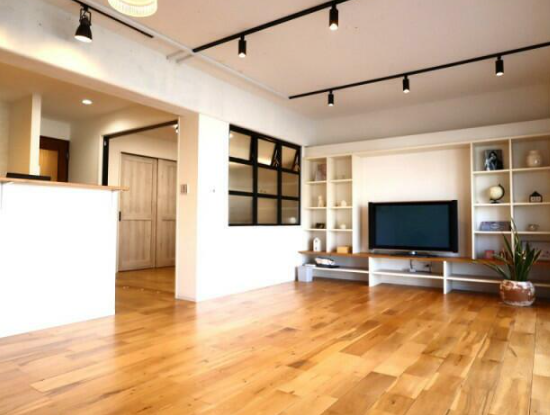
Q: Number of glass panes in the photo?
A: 9